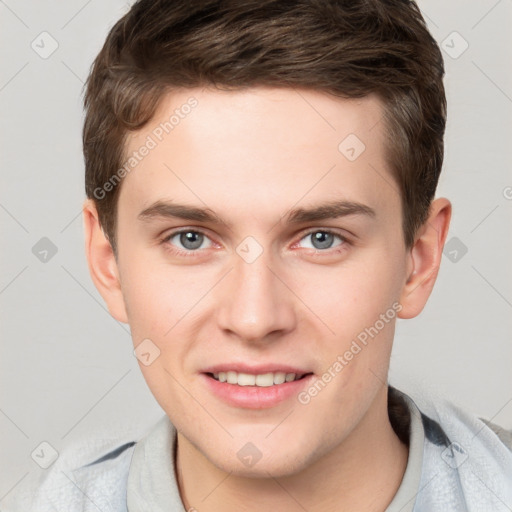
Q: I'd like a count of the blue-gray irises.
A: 2